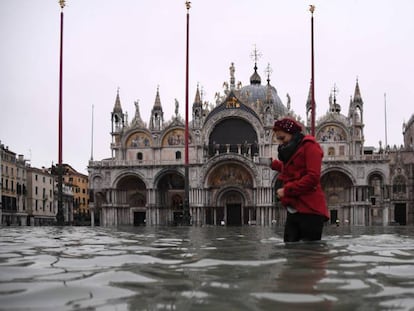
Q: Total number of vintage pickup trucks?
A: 0